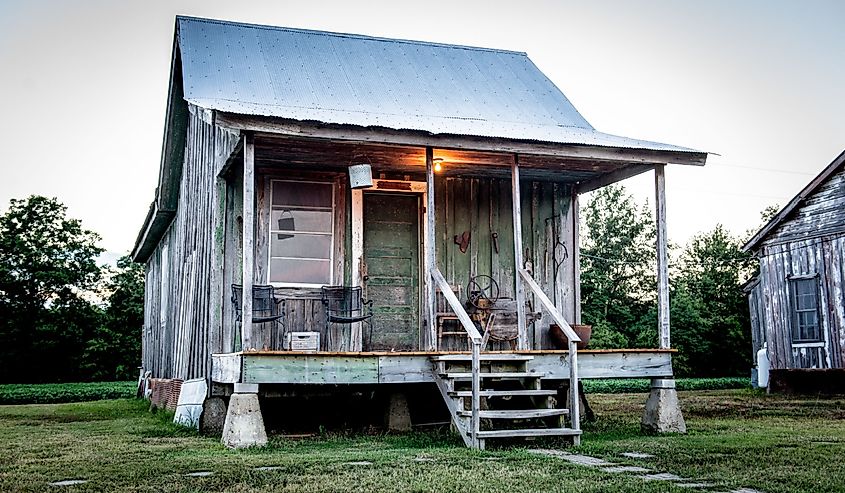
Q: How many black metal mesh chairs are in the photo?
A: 2